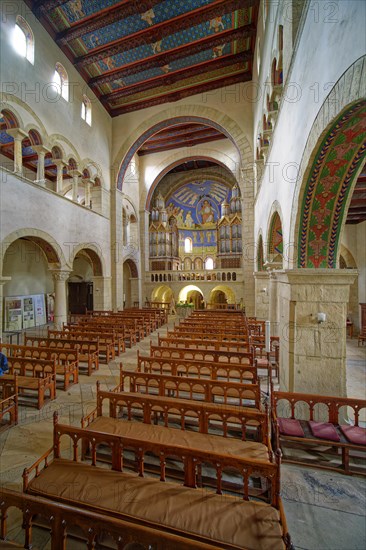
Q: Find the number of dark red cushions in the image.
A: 3